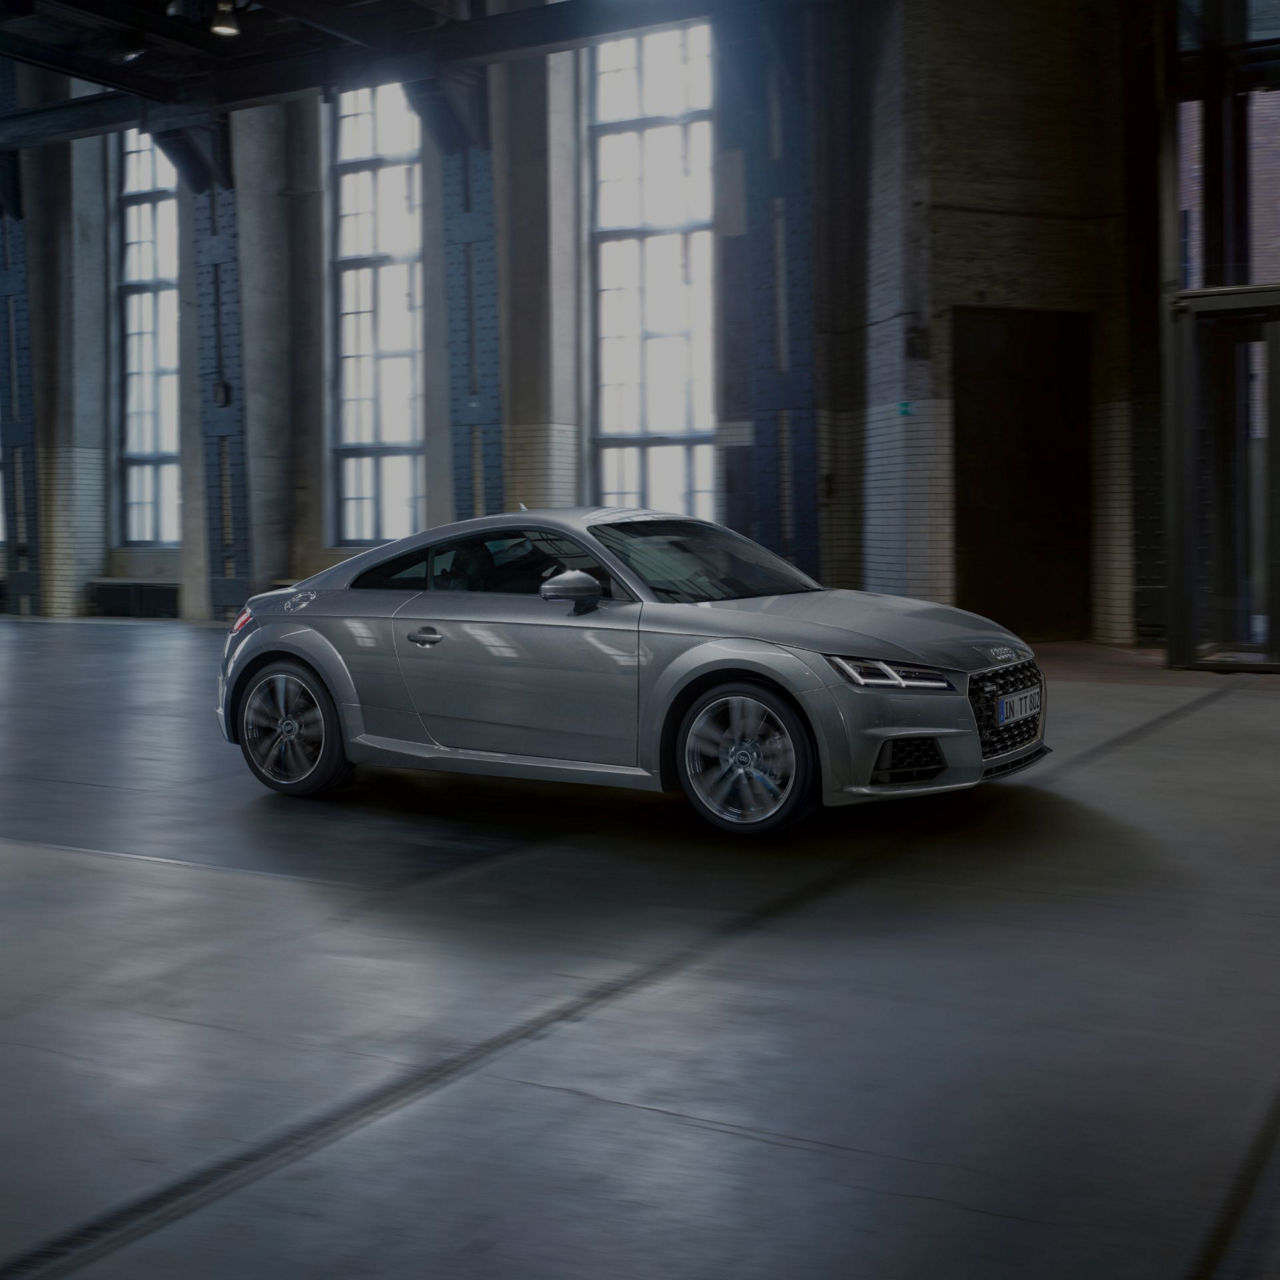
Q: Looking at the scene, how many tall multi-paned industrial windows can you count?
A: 3